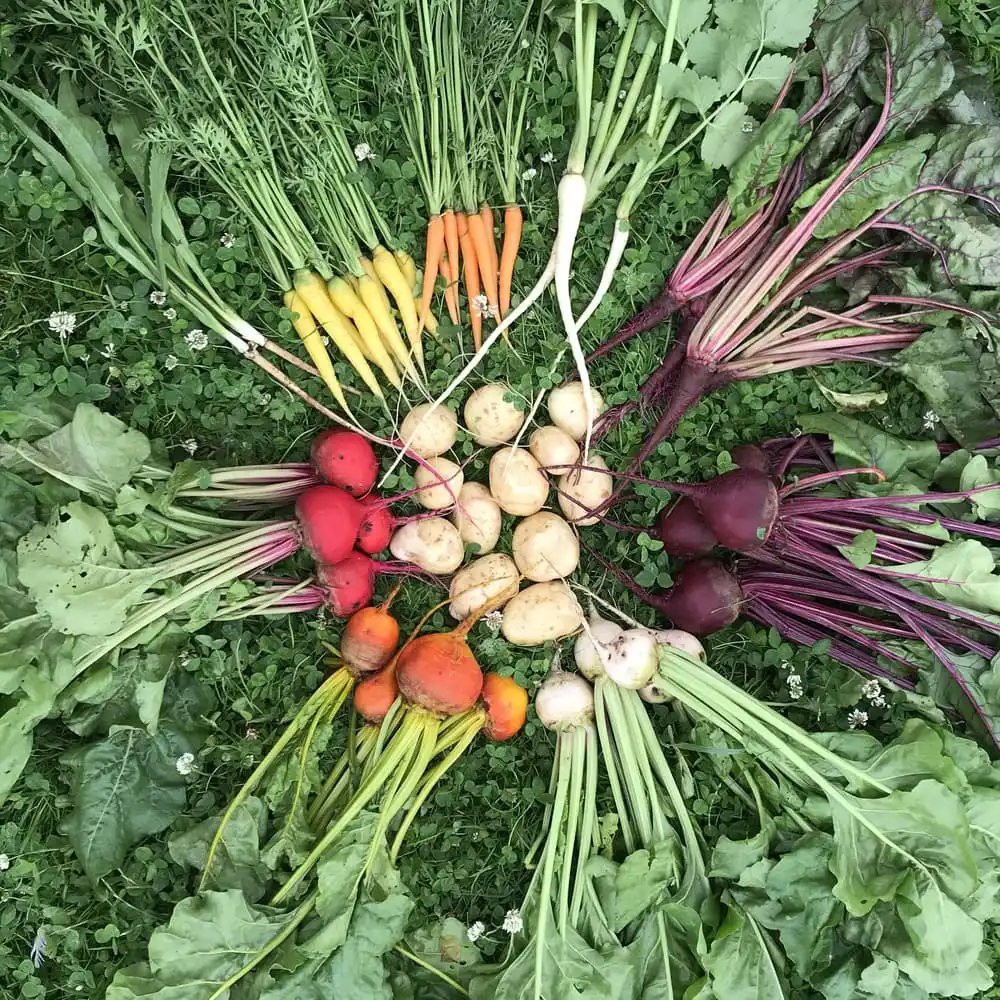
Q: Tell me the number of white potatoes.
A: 12